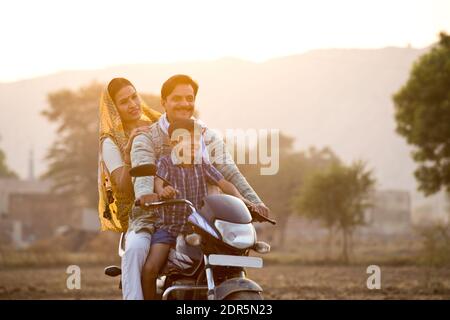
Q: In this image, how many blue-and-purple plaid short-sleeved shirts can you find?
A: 1